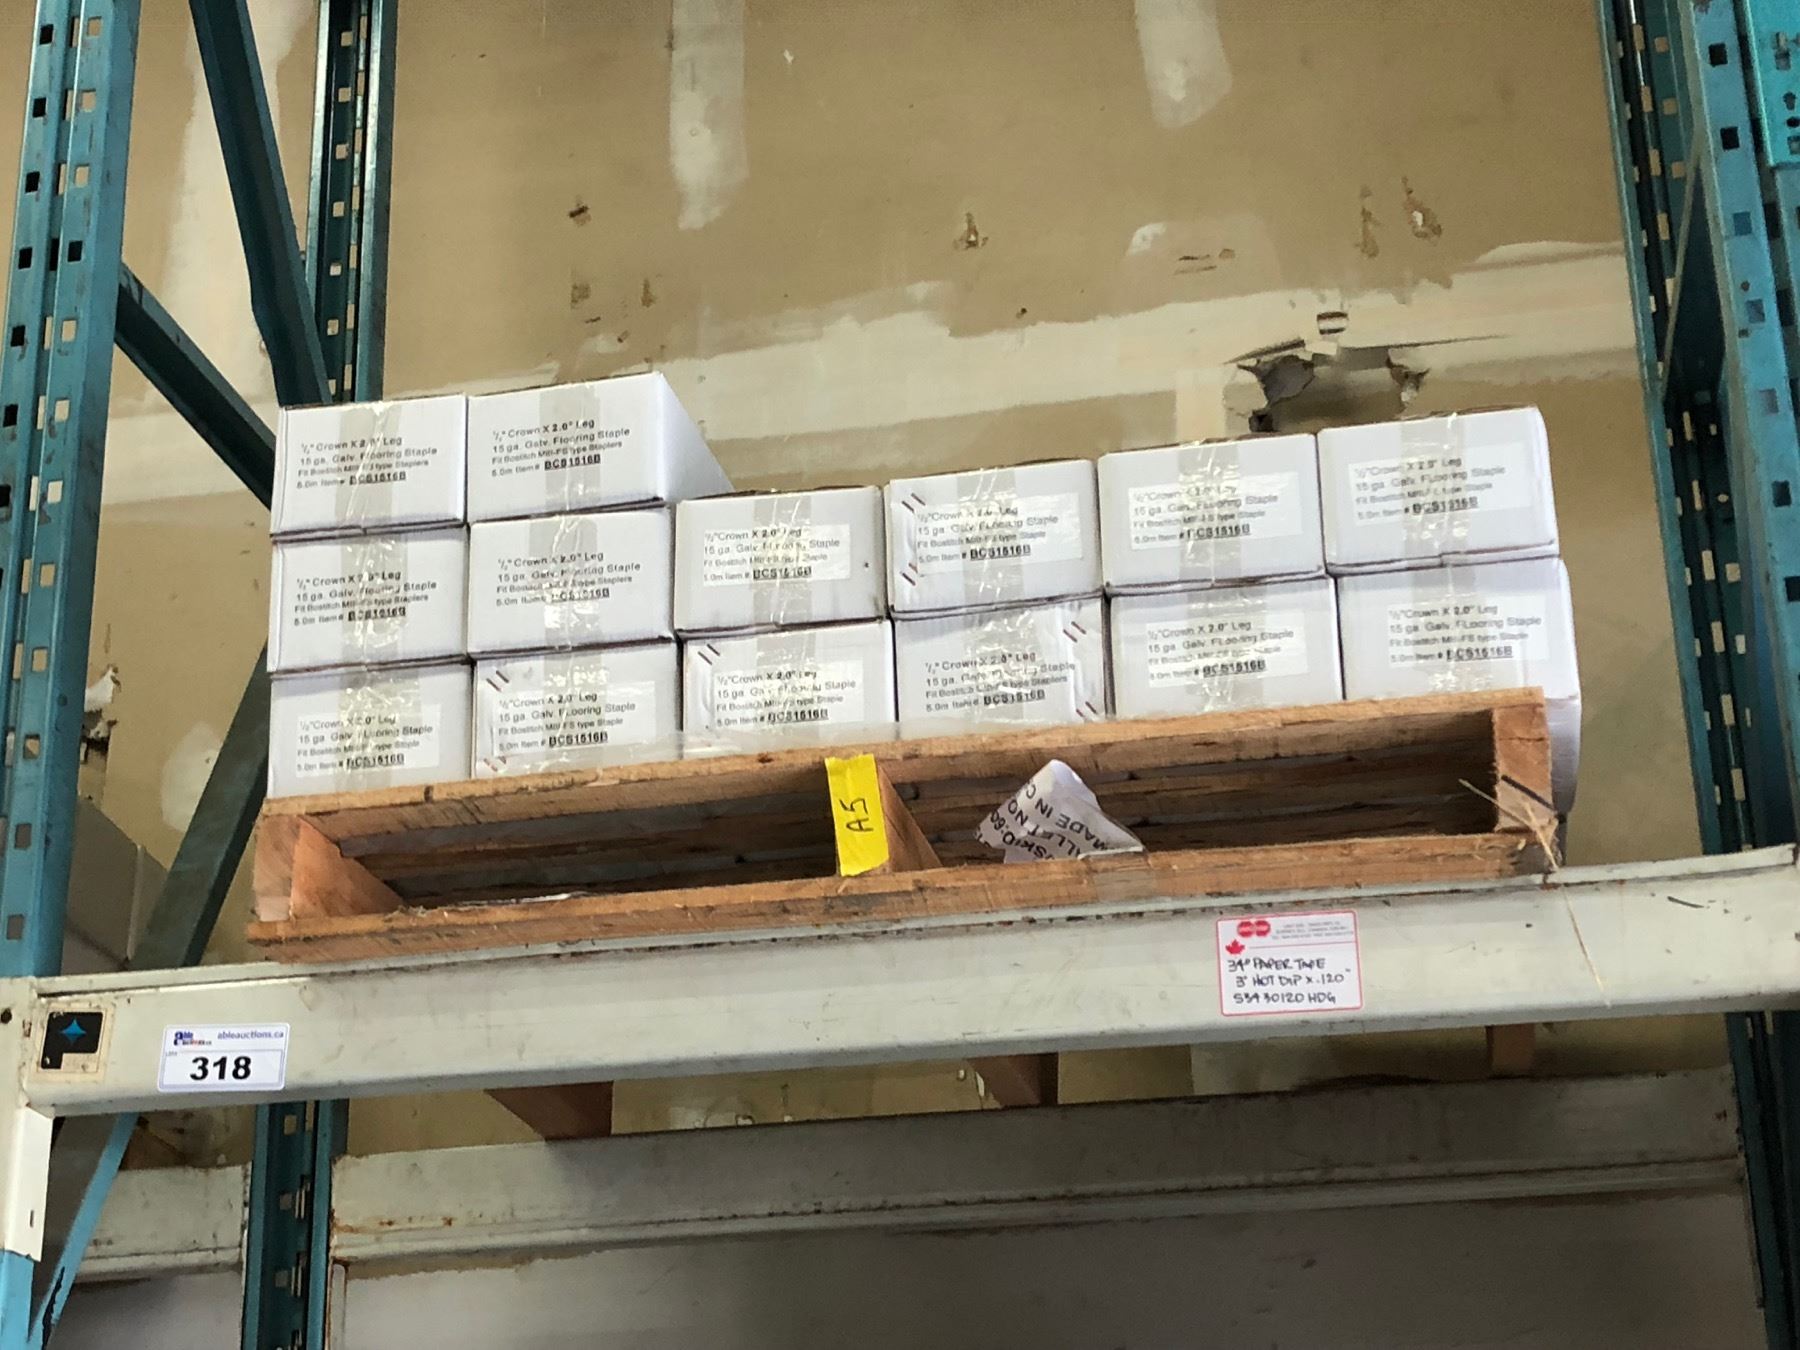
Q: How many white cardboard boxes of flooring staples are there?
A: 14